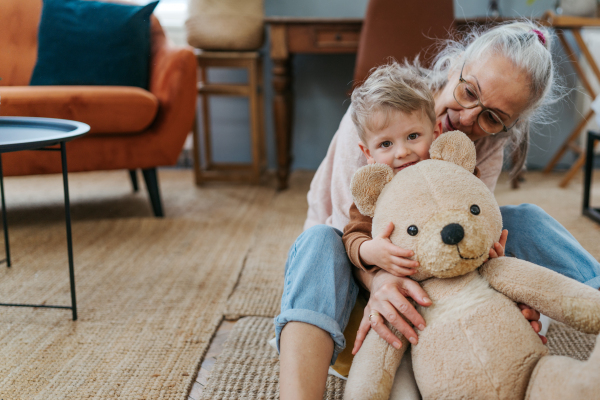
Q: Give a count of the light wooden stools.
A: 1